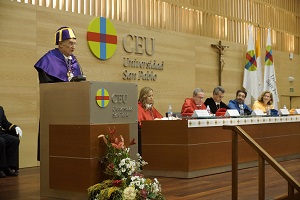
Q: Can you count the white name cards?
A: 5